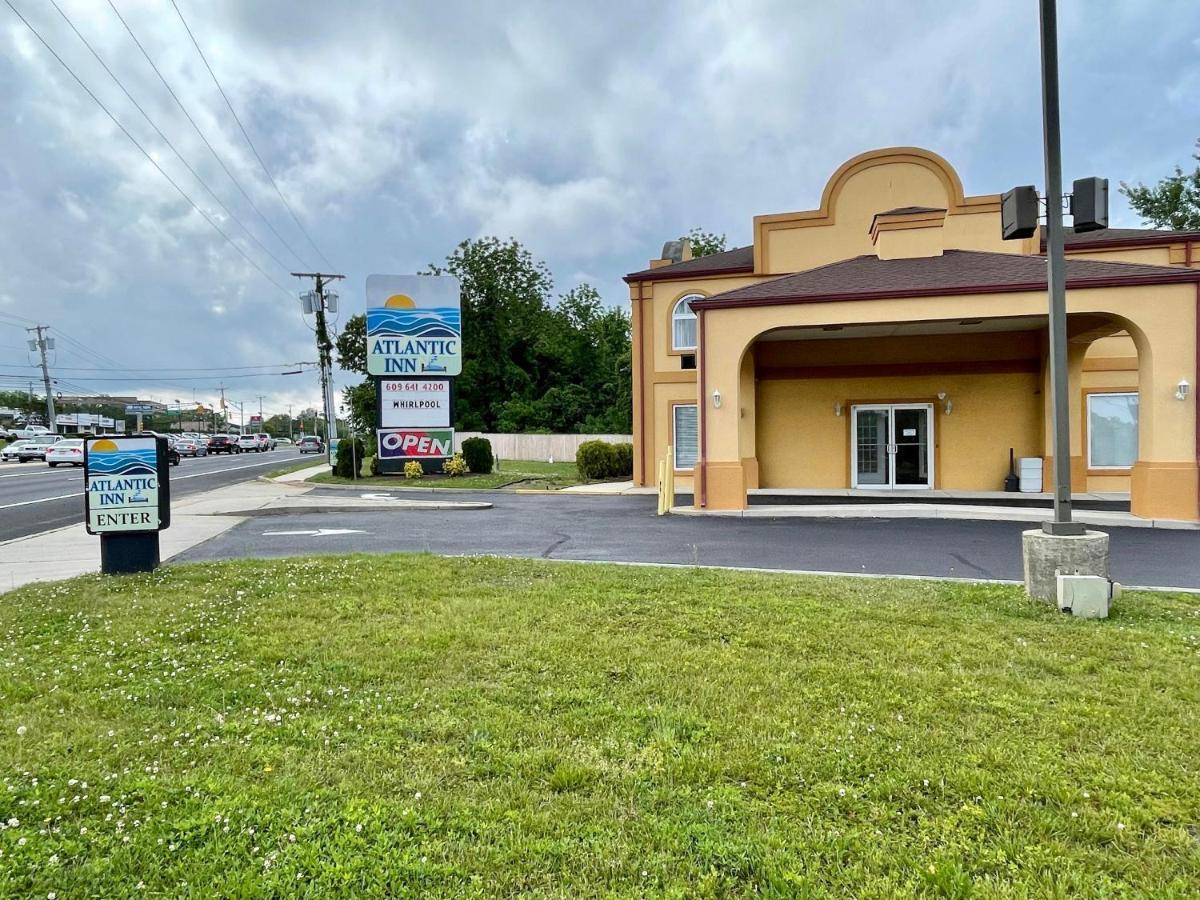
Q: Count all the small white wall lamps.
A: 4